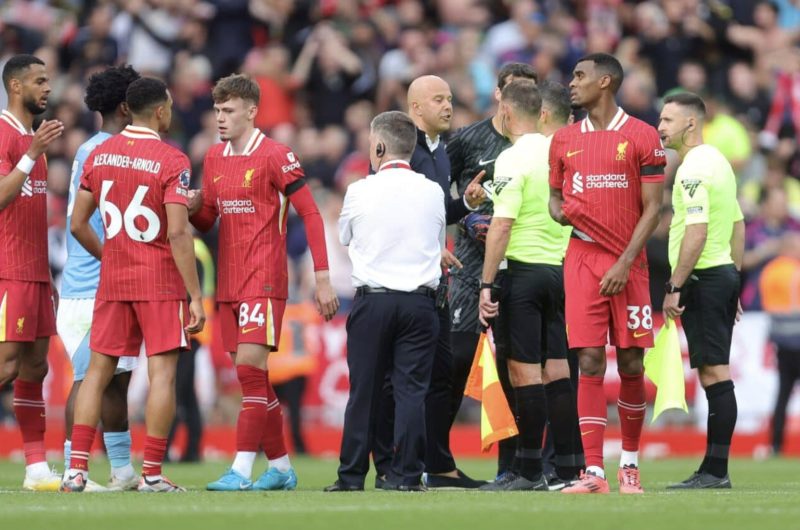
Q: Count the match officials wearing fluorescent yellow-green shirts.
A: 3